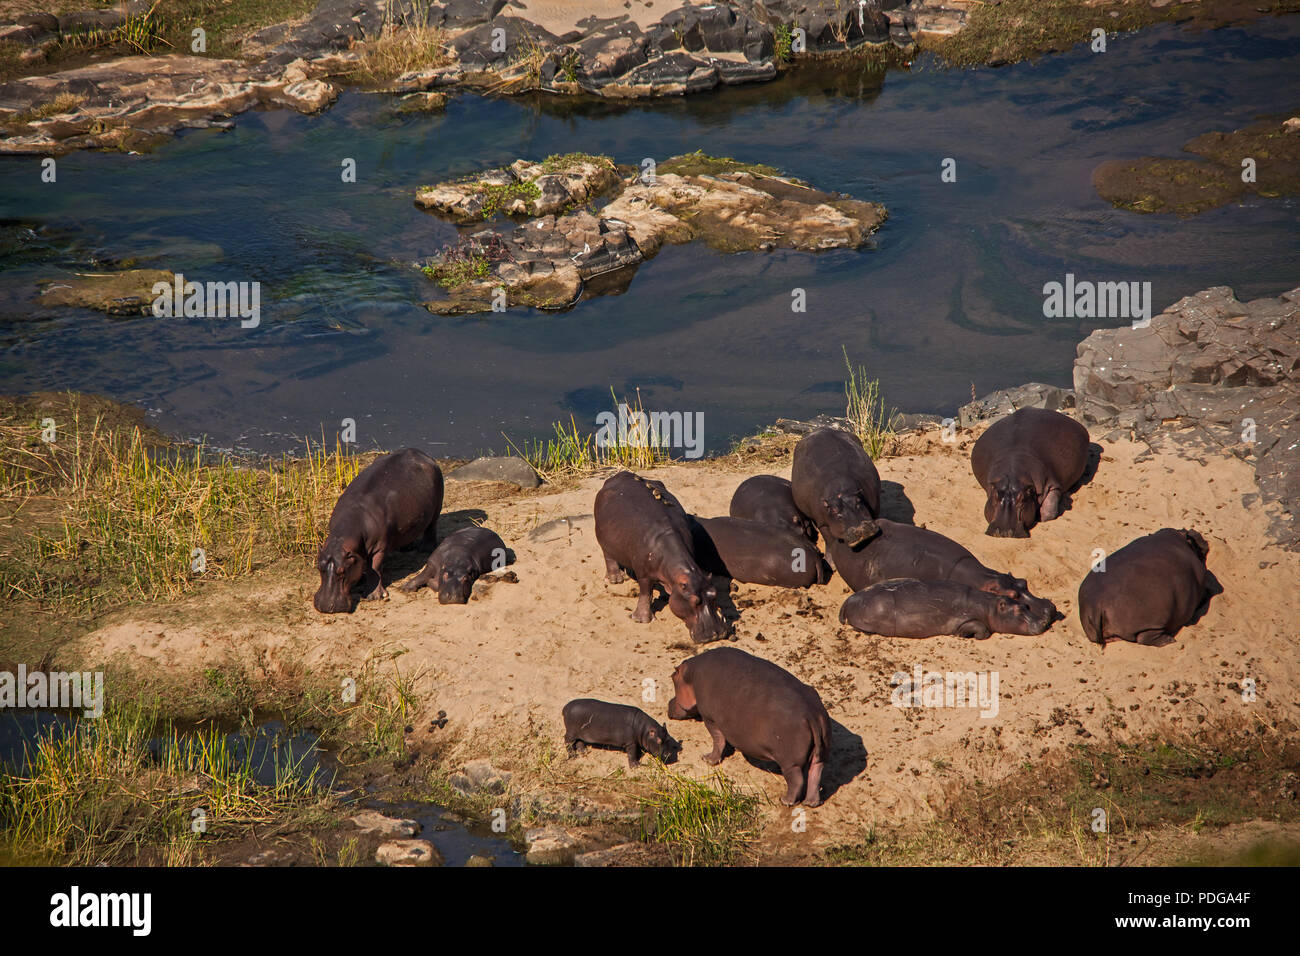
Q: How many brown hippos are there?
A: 12